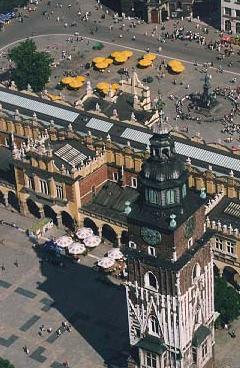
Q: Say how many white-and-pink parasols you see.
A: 6